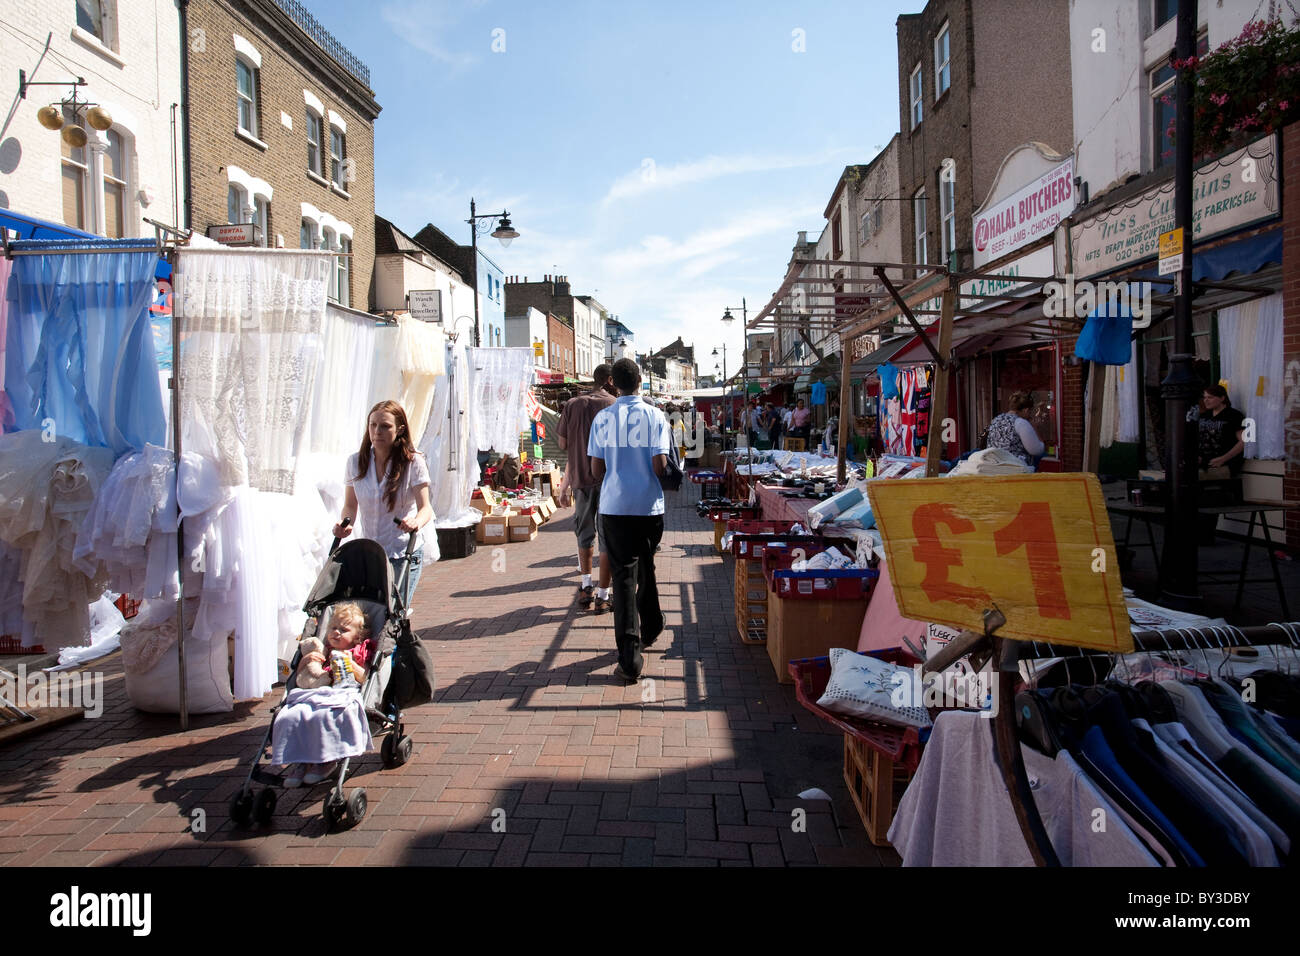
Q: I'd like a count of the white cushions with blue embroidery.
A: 1